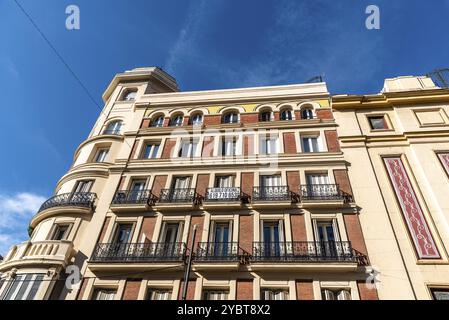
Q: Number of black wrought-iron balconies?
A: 9